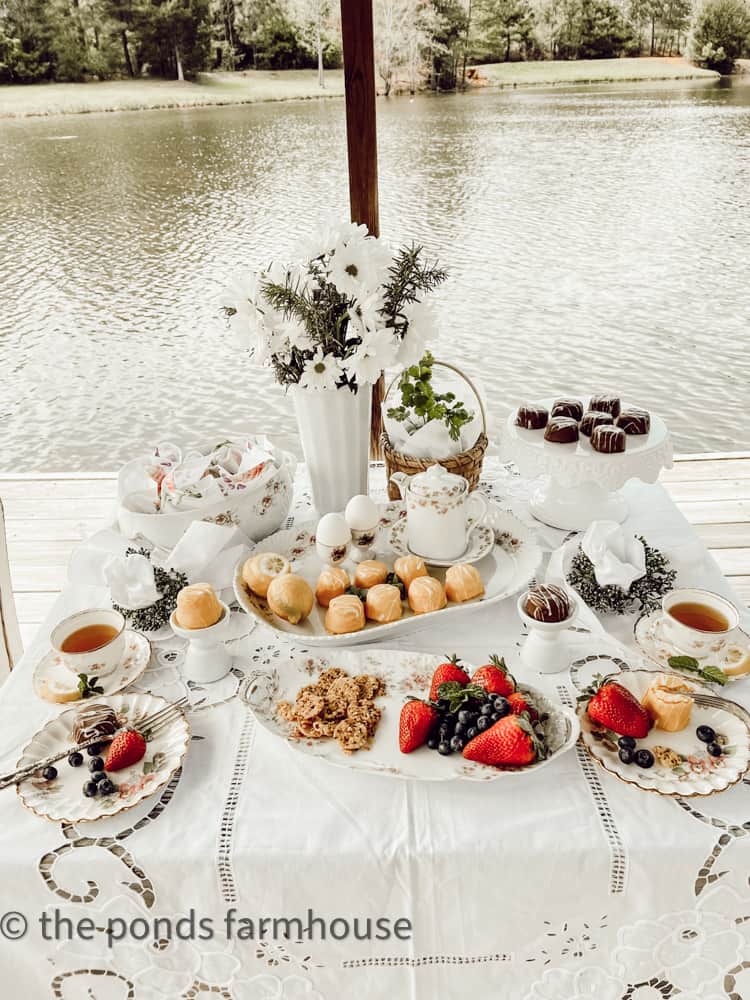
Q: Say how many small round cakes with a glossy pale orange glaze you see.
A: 9